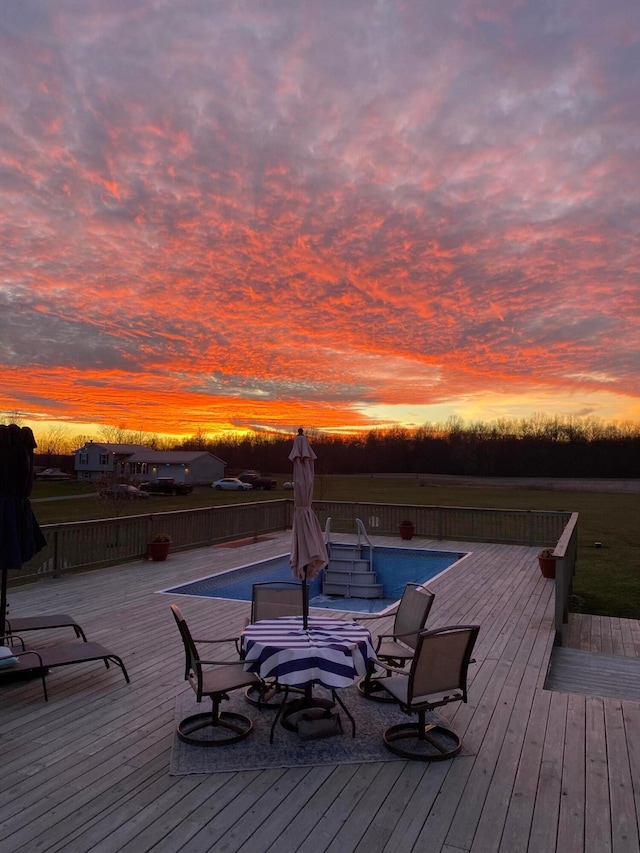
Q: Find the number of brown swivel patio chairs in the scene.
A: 4